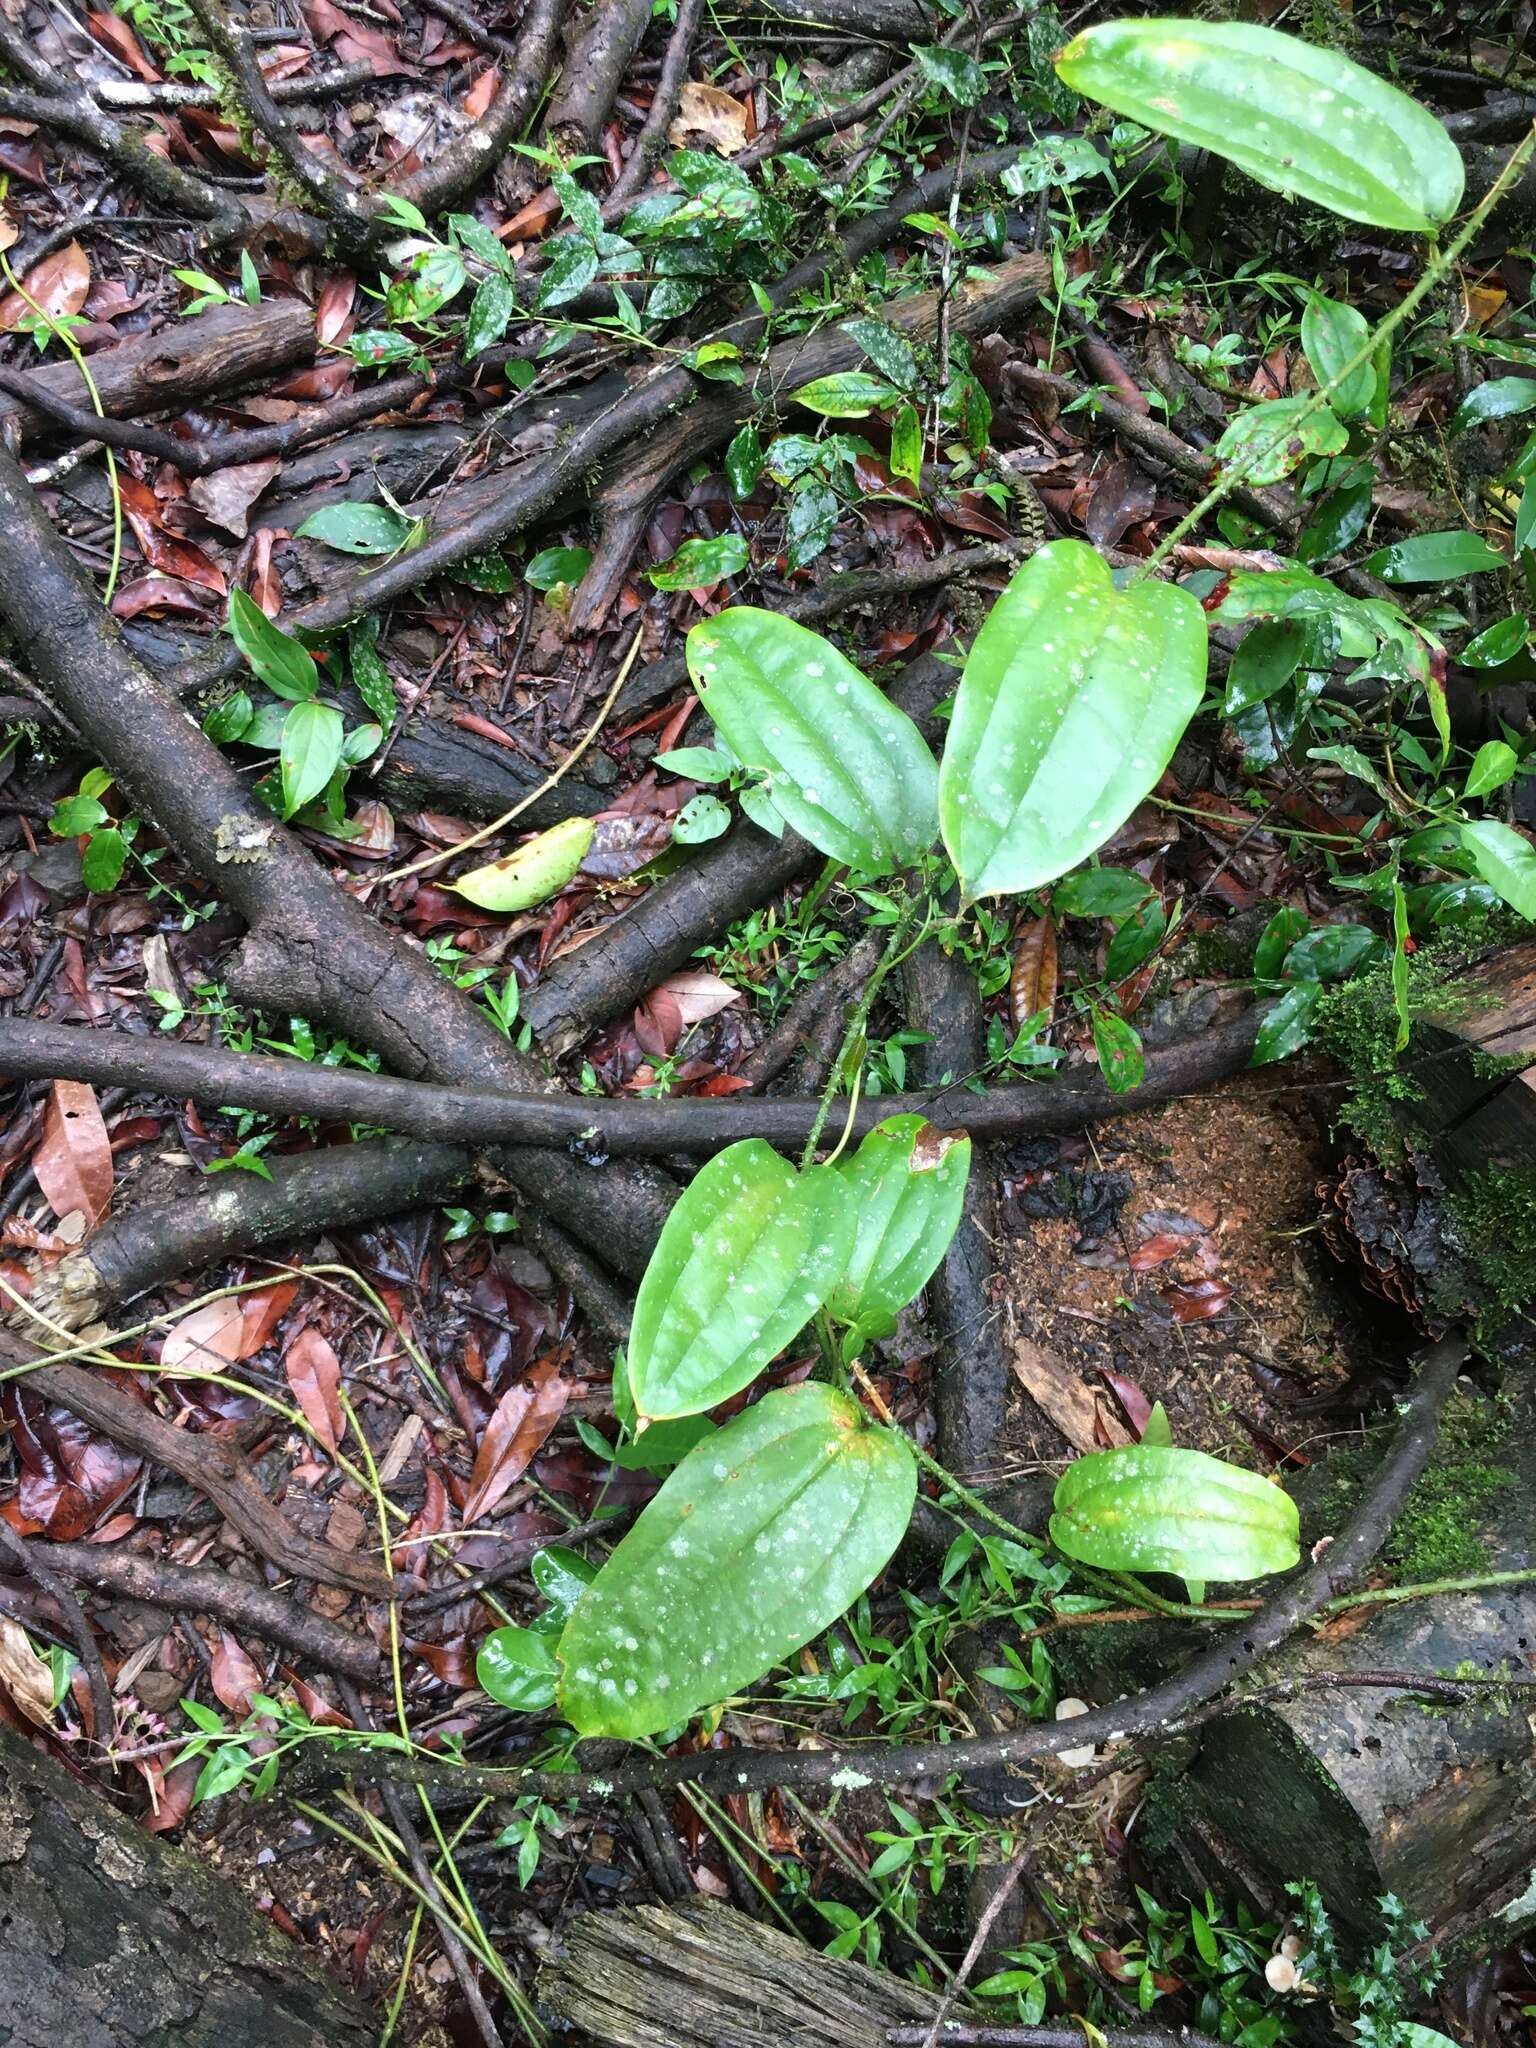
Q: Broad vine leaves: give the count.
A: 7